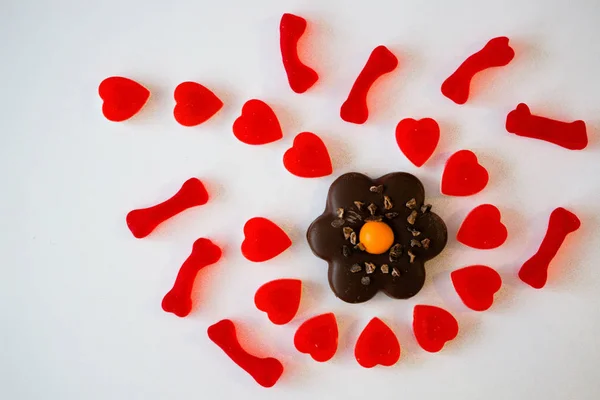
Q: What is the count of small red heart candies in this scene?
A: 13